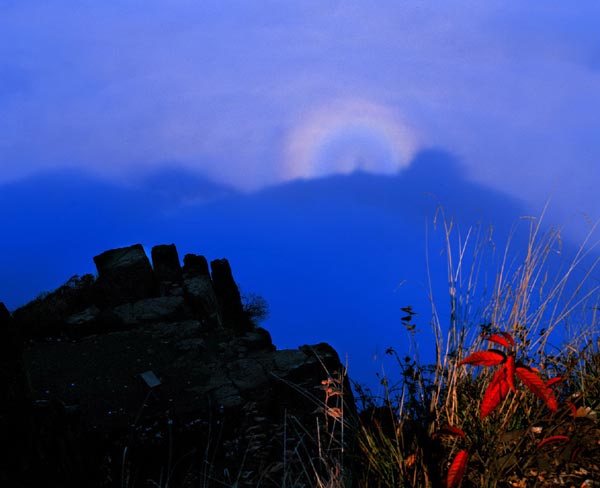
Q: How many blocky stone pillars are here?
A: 4